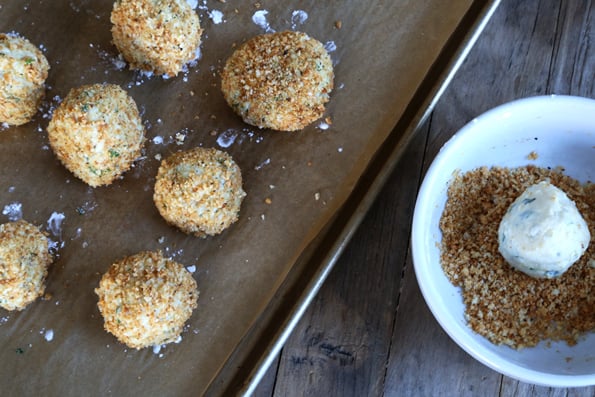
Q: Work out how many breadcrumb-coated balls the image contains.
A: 7